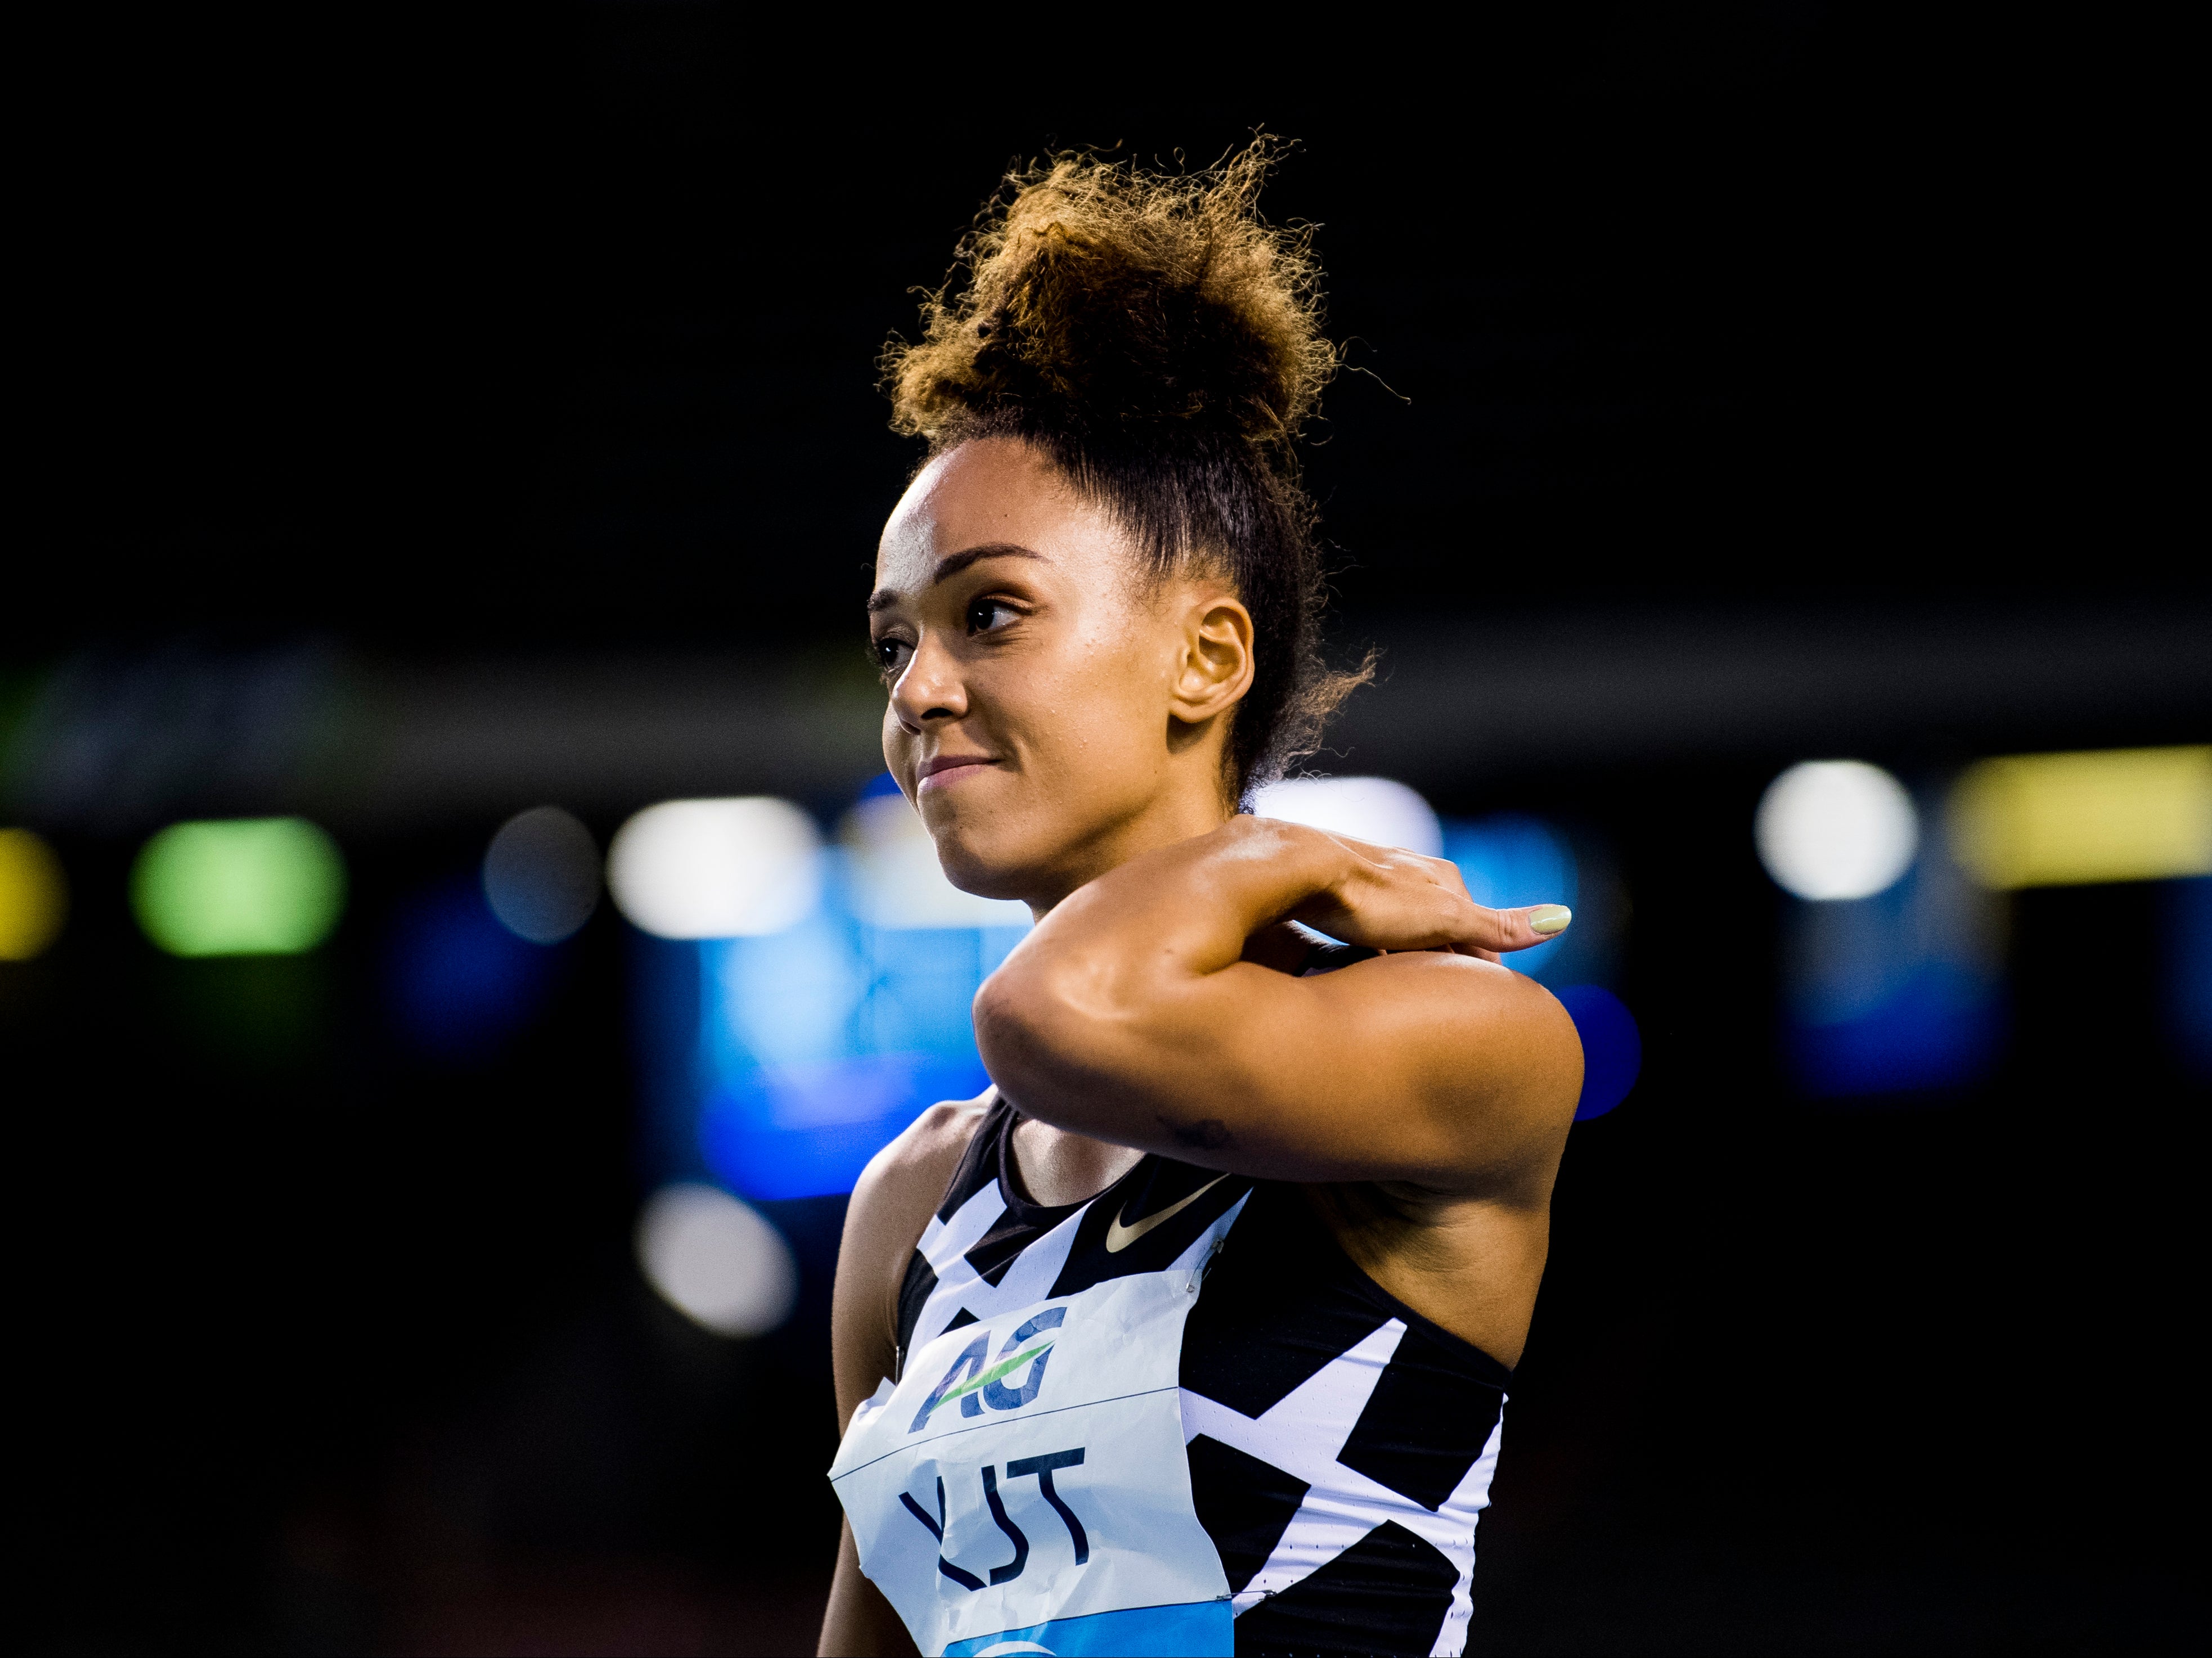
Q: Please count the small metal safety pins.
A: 3